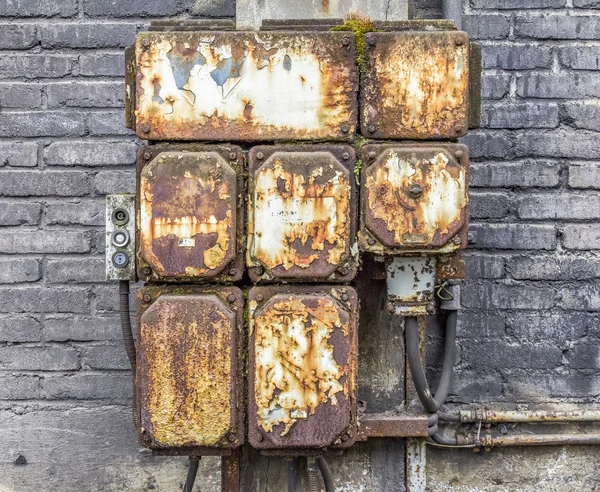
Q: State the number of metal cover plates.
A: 7